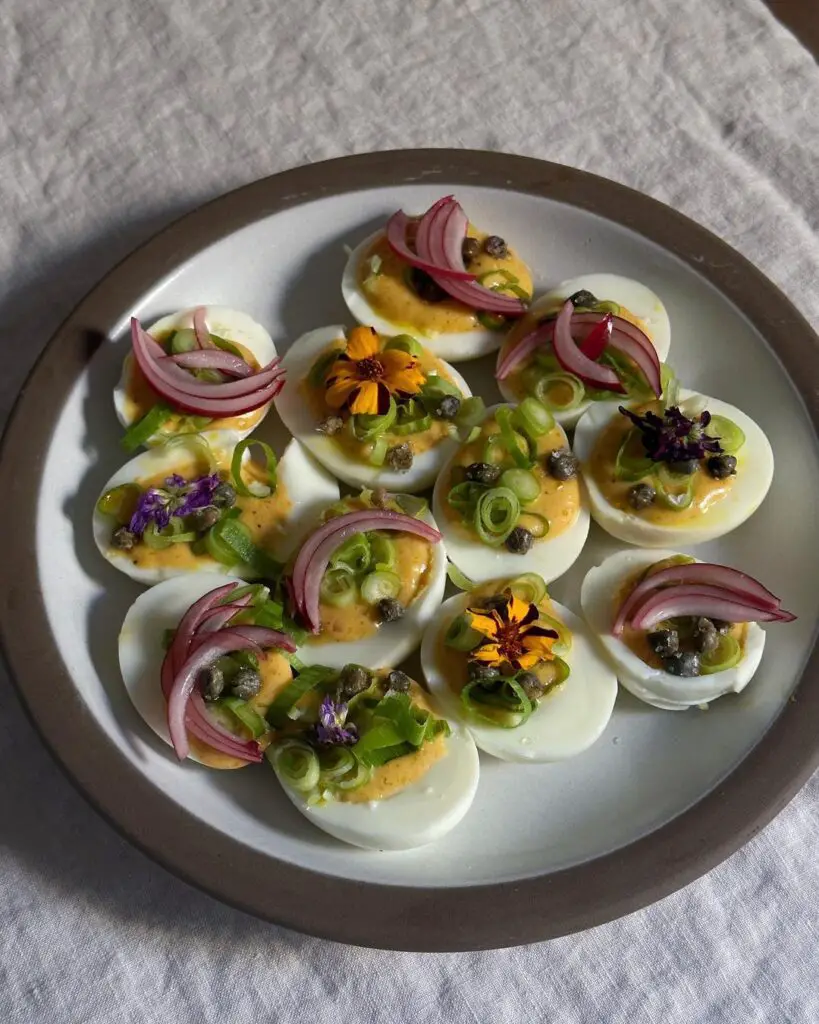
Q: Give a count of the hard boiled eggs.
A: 12